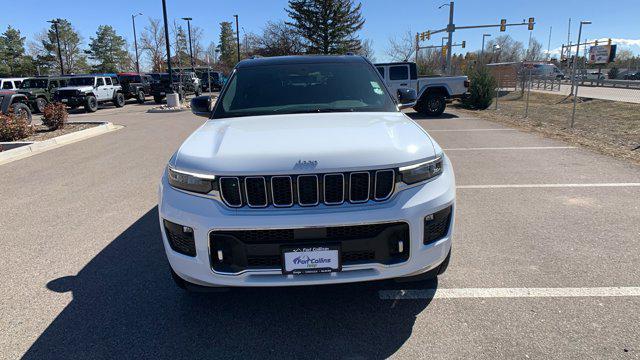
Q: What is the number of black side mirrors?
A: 2